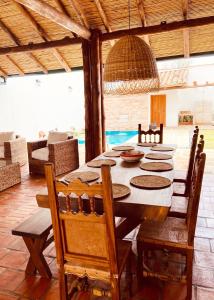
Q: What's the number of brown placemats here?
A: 10